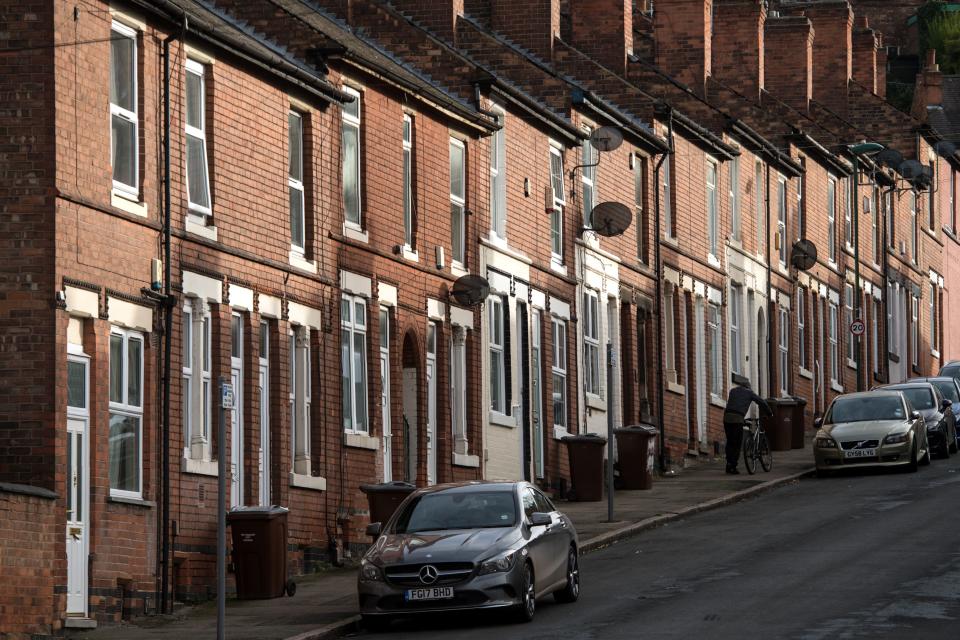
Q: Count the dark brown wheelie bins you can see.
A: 6